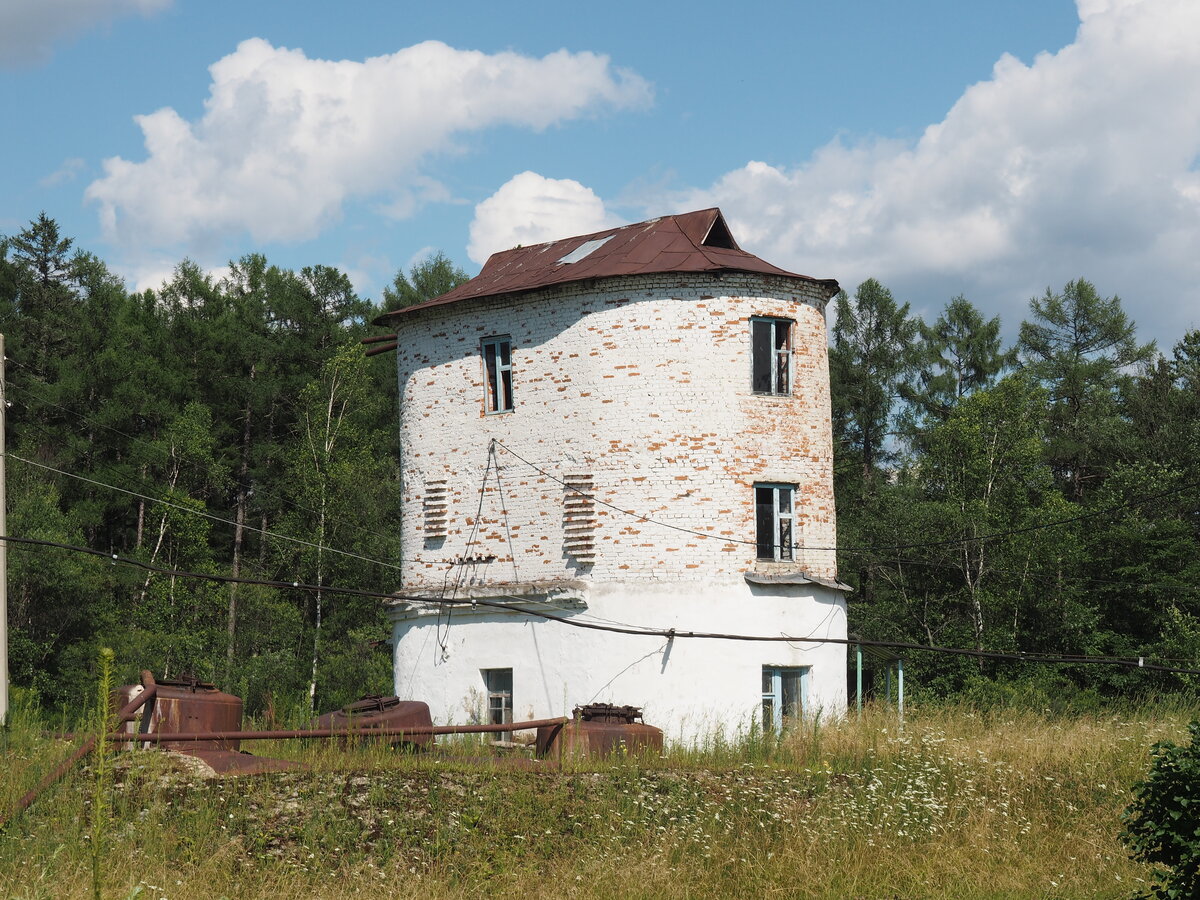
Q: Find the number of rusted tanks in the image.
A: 3